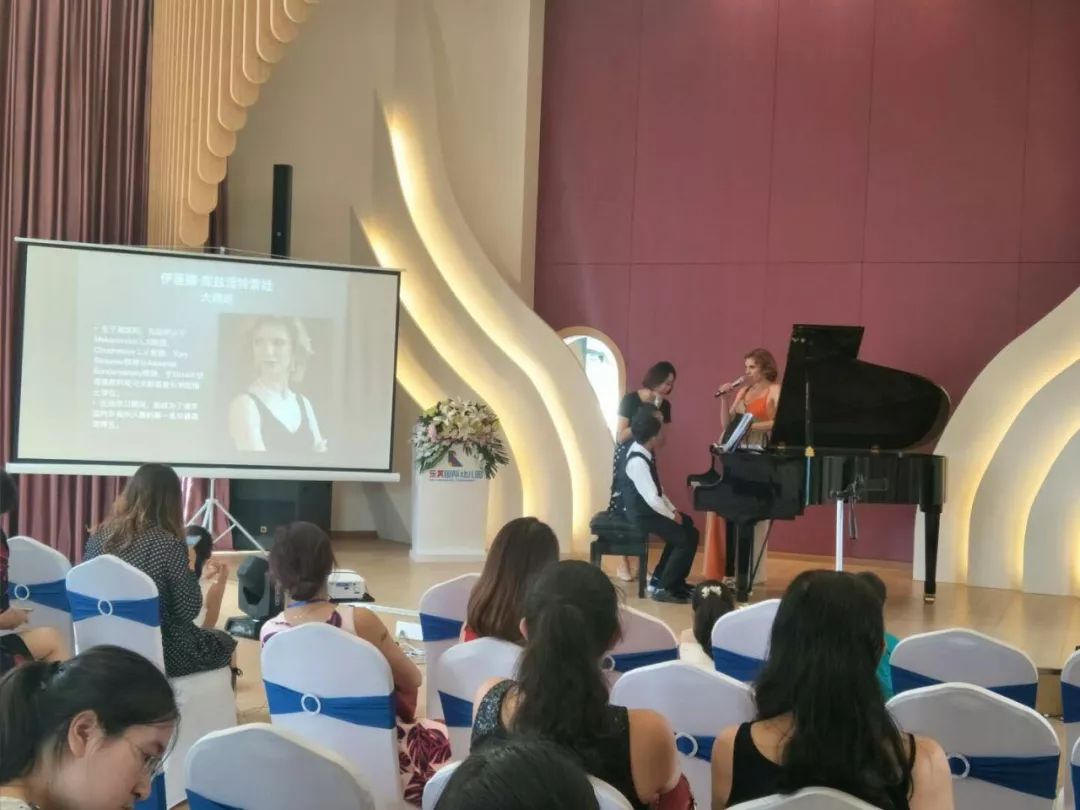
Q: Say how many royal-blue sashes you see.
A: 14